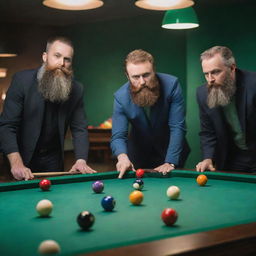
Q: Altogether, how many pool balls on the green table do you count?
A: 12